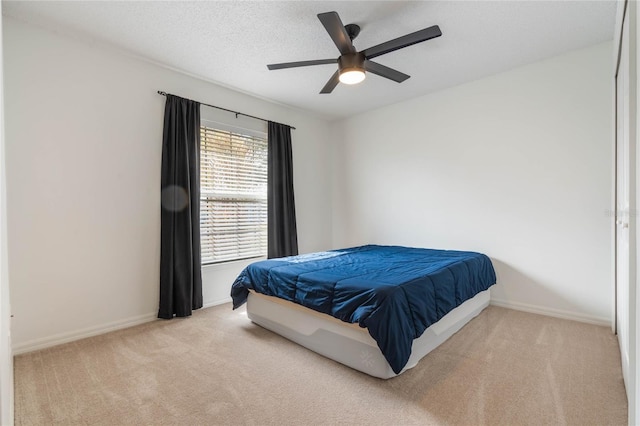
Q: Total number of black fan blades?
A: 5